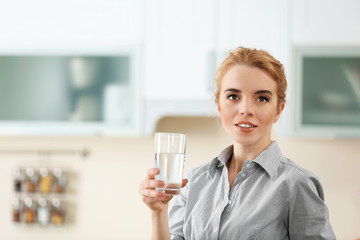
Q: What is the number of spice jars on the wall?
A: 8